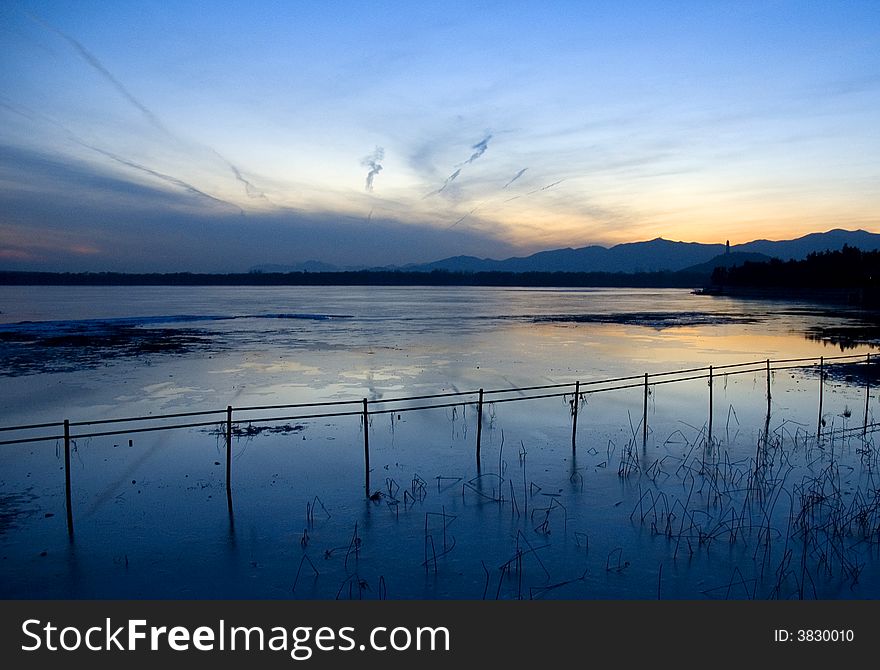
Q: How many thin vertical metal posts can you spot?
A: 10